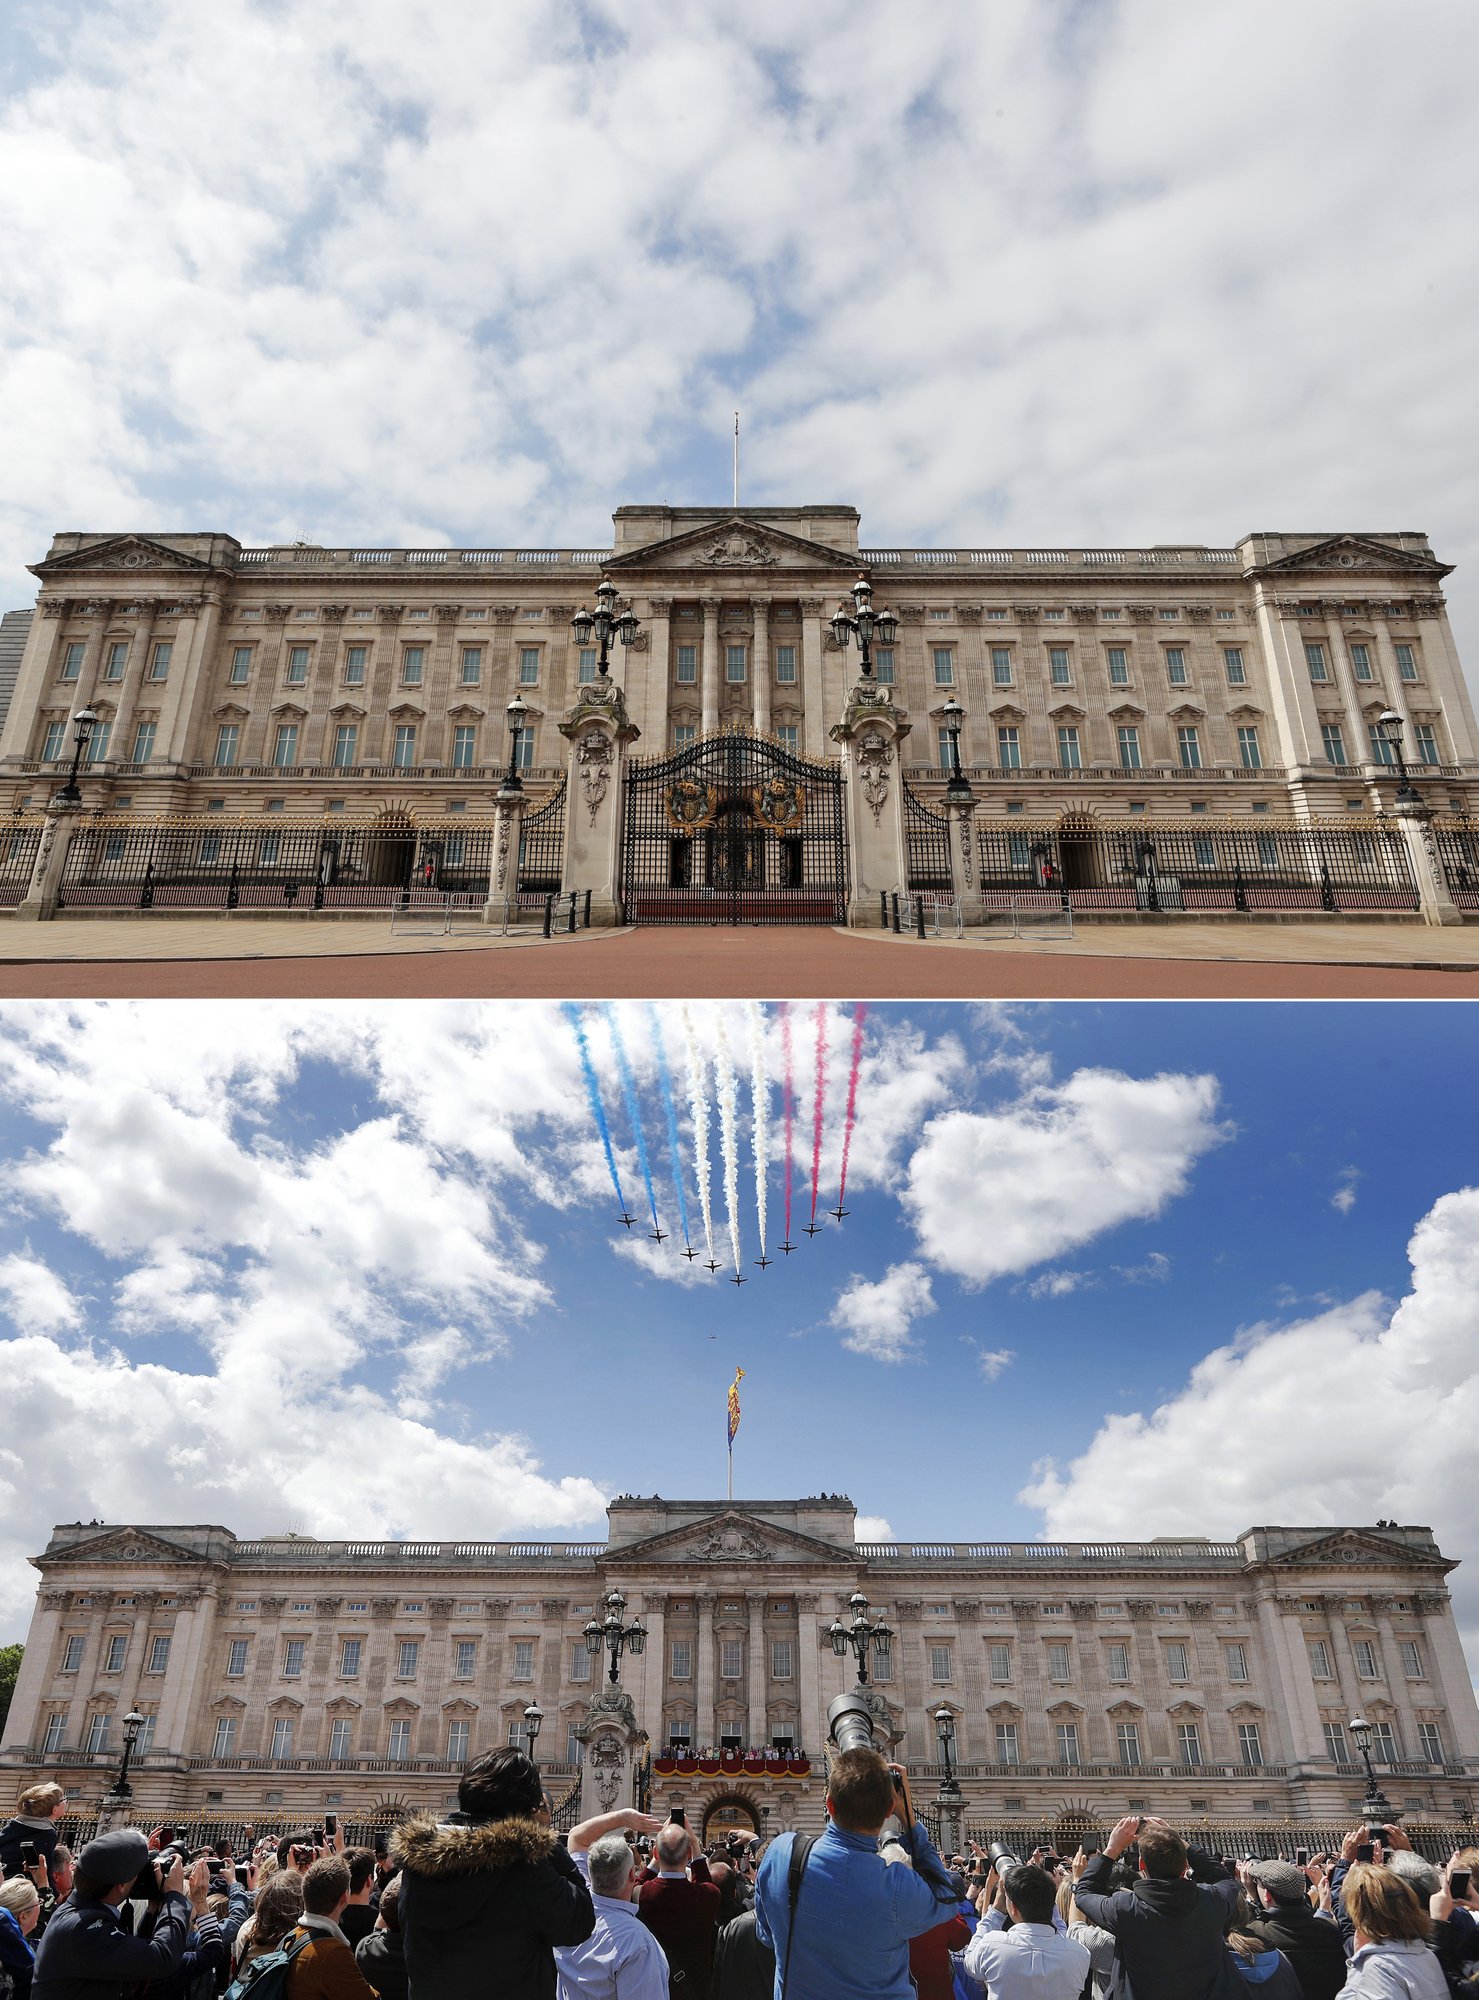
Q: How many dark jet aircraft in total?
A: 9